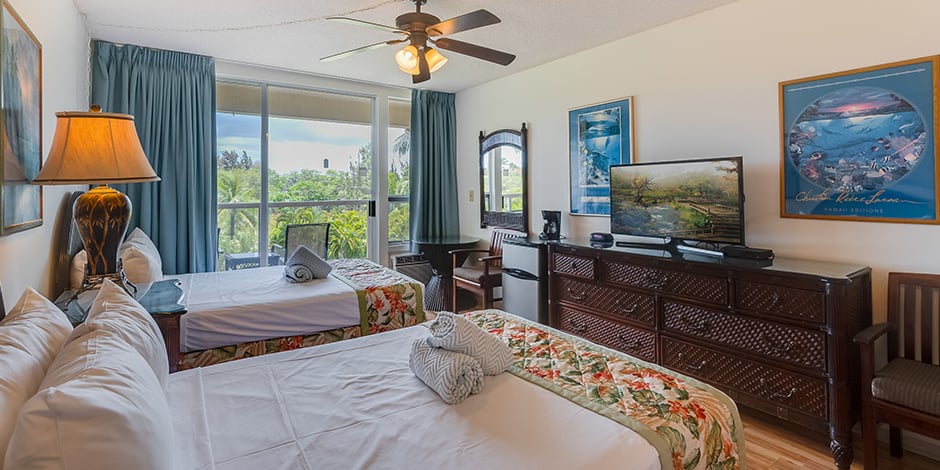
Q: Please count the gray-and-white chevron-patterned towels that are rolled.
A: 2